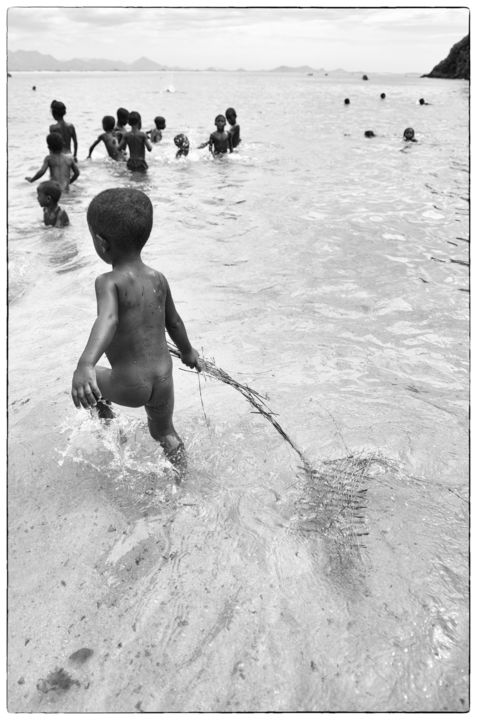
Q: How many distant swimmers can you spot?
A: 5